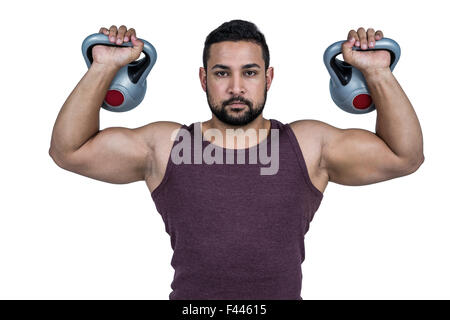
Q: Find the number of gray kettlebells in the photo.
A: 2